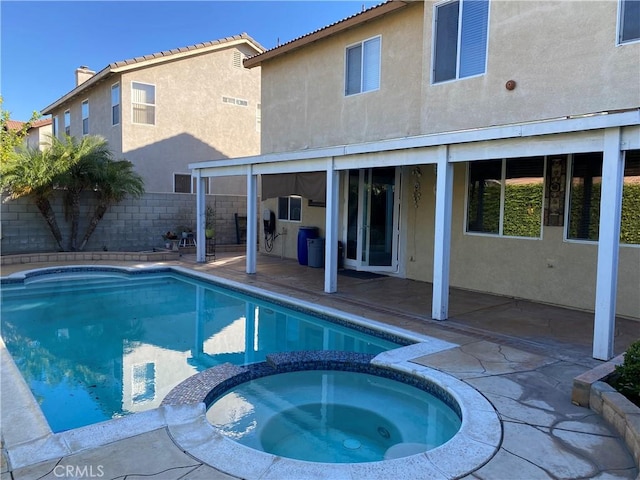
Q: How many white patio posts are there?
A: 5